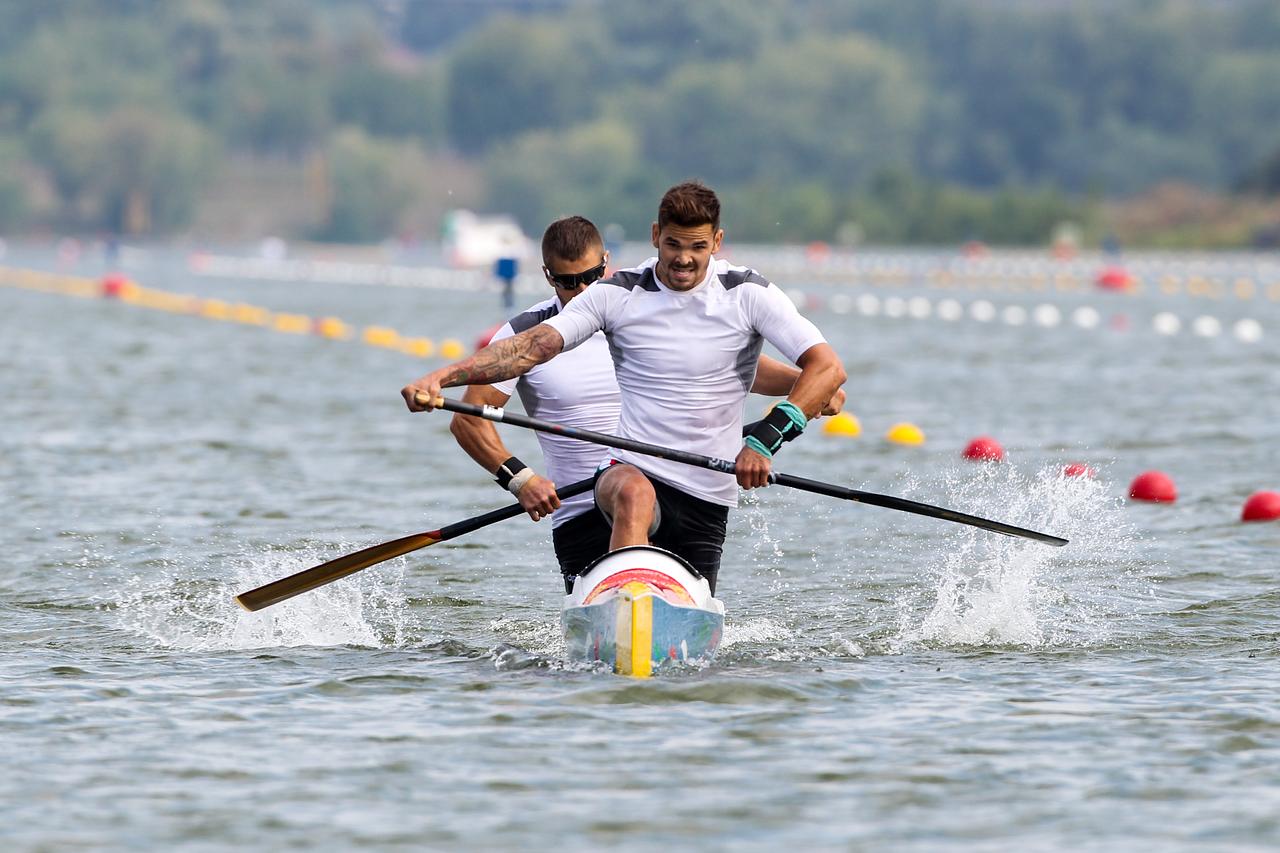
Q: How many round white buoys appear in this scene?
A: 13